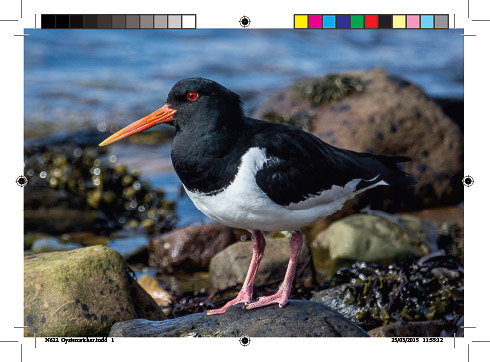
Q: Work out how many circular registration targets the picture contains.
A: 4